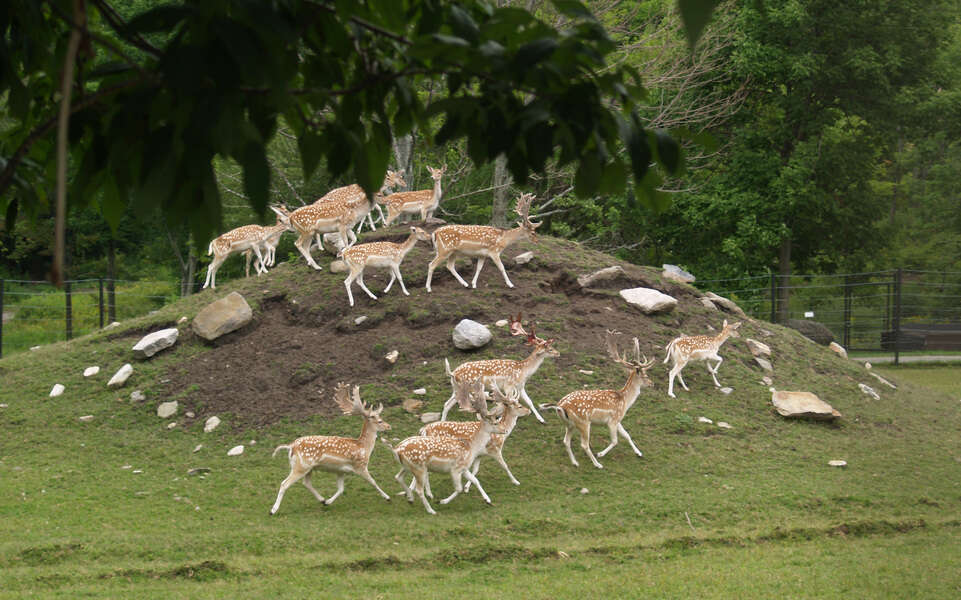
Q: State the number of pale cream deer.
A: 0